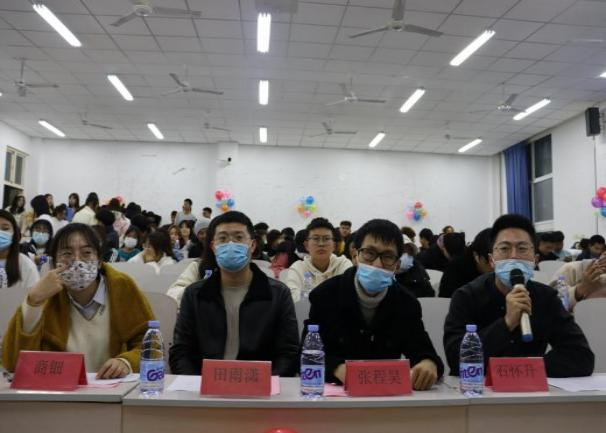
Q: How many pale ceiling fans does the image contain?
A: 10